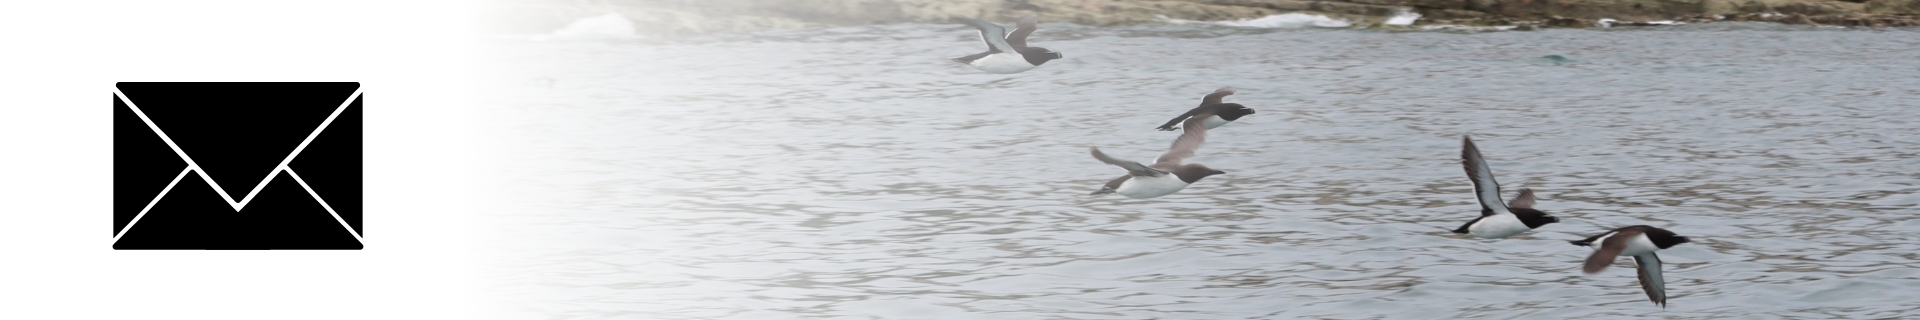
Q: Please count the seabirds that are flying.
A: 5